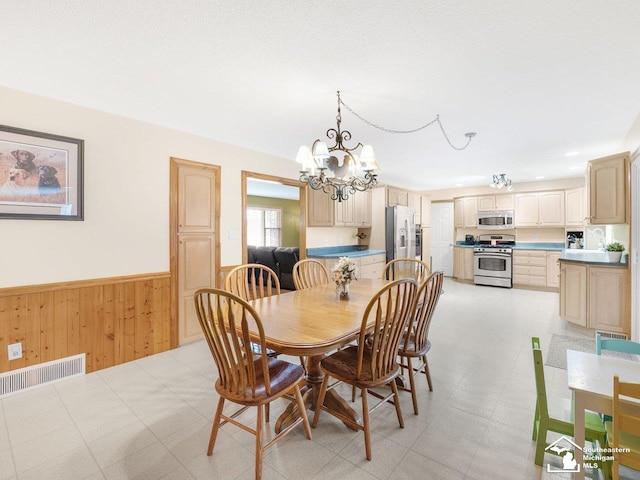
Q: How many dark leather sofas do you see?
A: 1